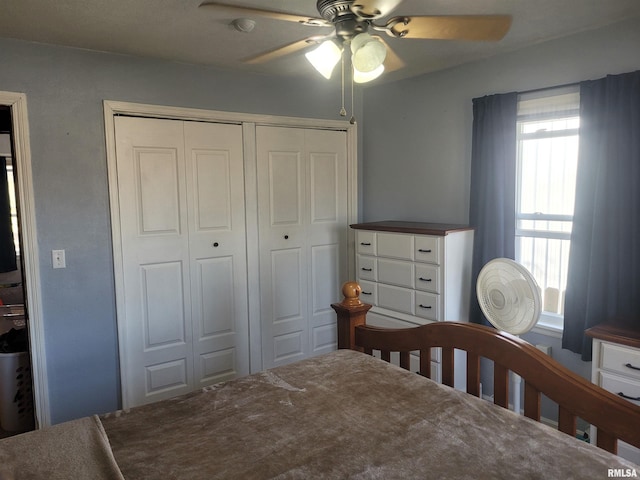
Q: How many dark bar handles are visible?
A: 8